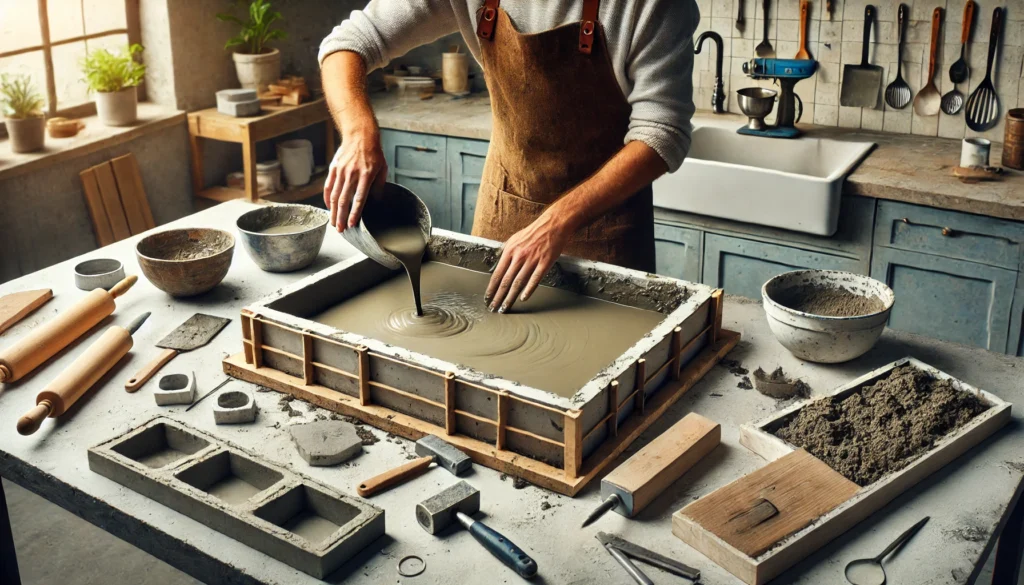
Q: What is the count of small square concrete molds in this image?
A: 2